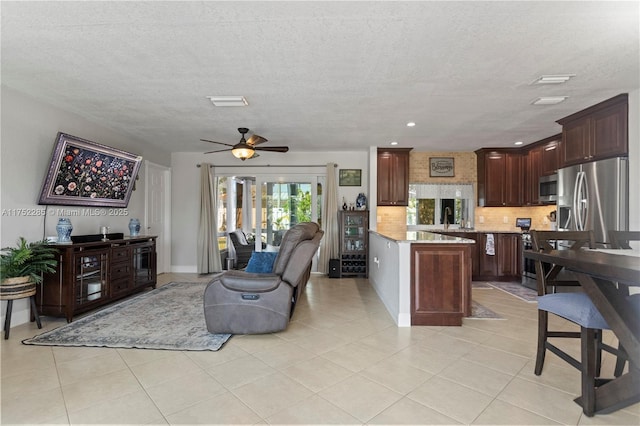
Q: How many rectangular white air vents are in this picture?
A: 3